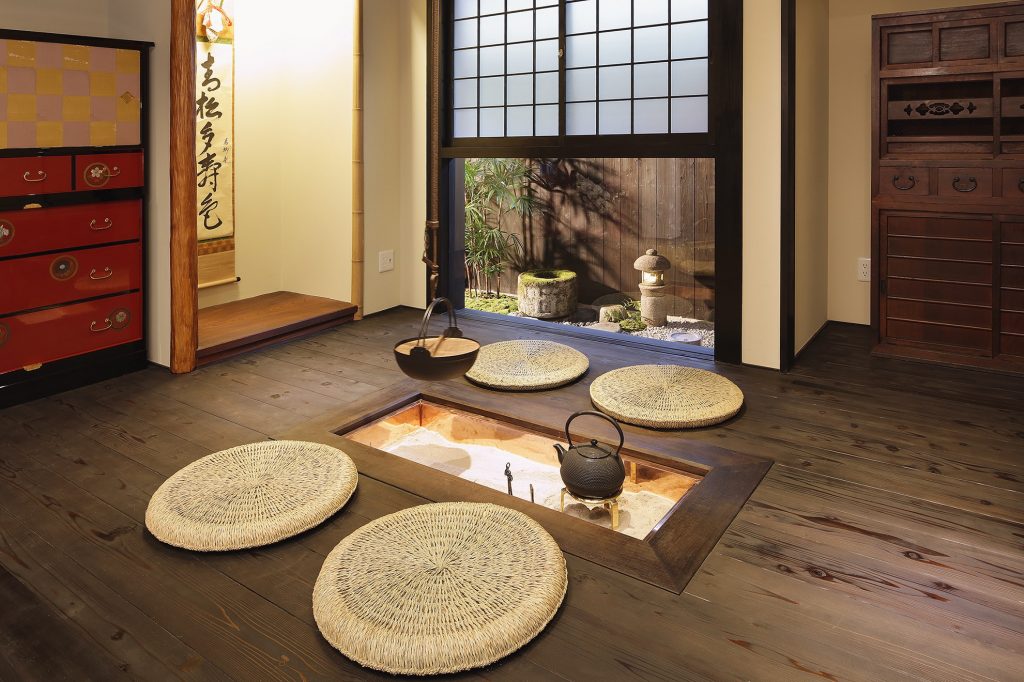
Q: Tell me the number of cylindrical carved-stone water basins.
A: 1